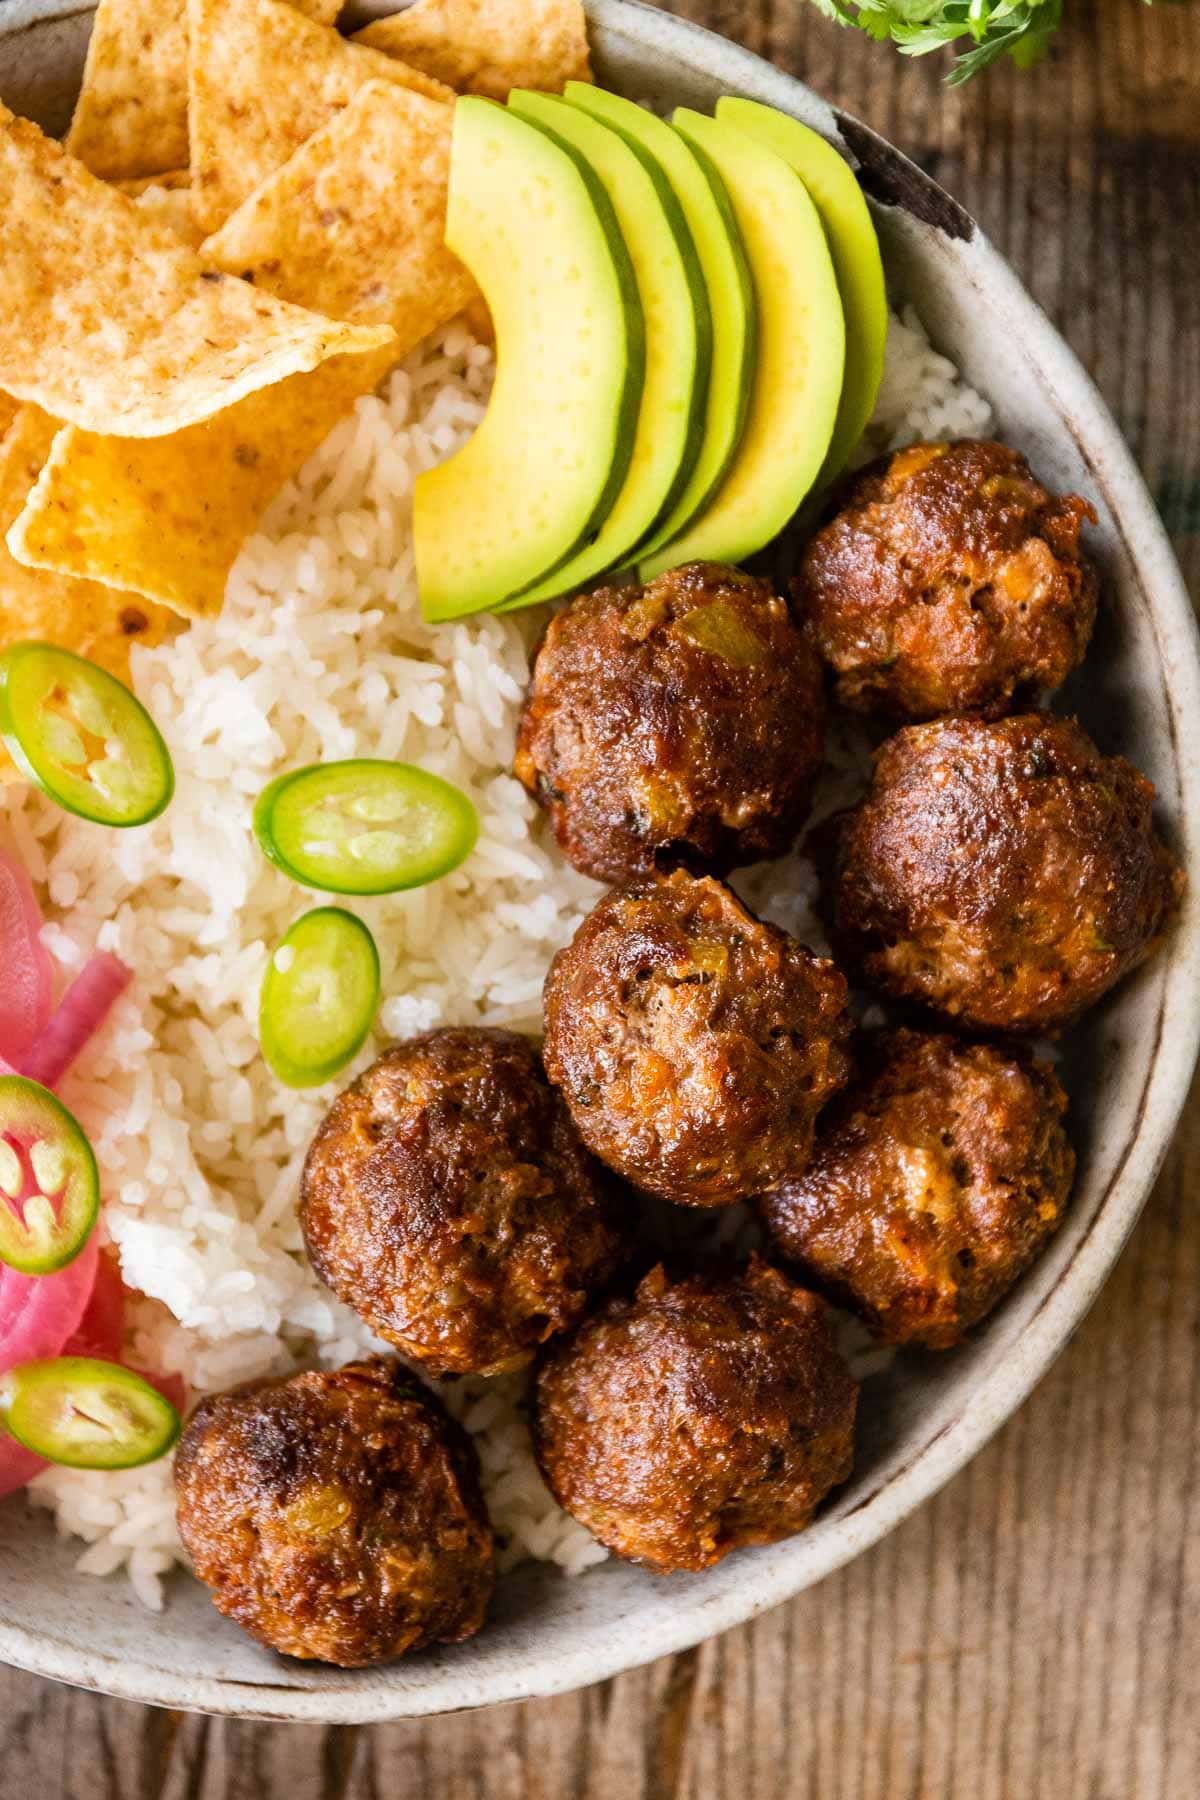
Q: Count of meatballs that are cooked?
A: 8